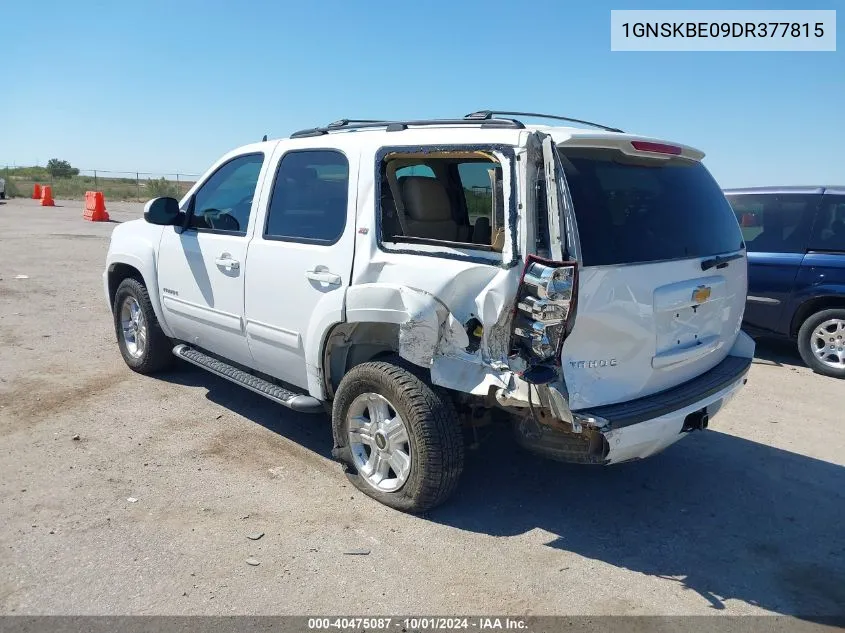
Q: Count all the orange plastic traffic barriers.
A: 3